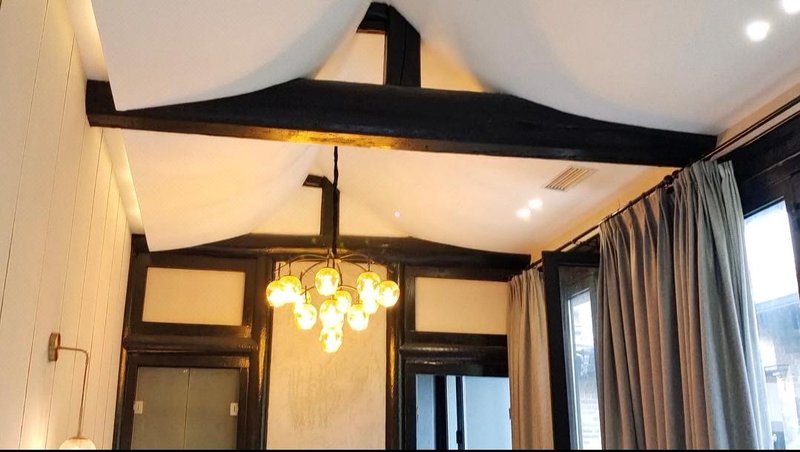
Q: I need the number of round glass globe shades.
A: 13